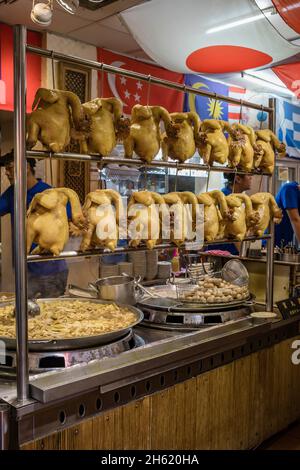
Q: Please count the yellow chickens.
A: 14